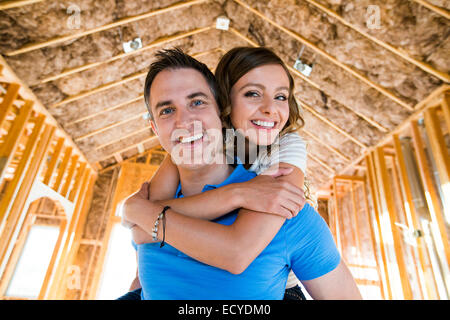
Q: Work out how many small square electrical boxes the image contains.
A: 3